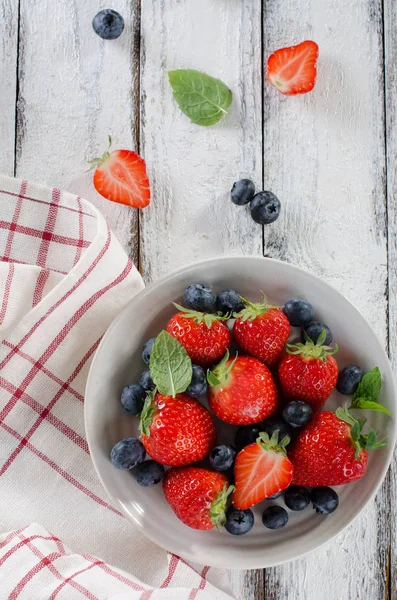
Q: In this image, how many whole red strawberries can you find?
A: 7